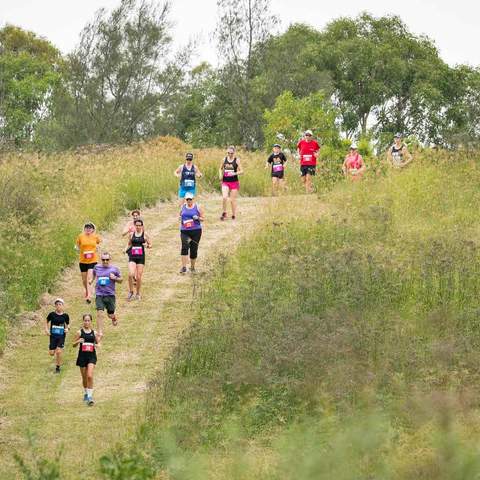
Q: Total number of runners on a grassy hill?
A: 13